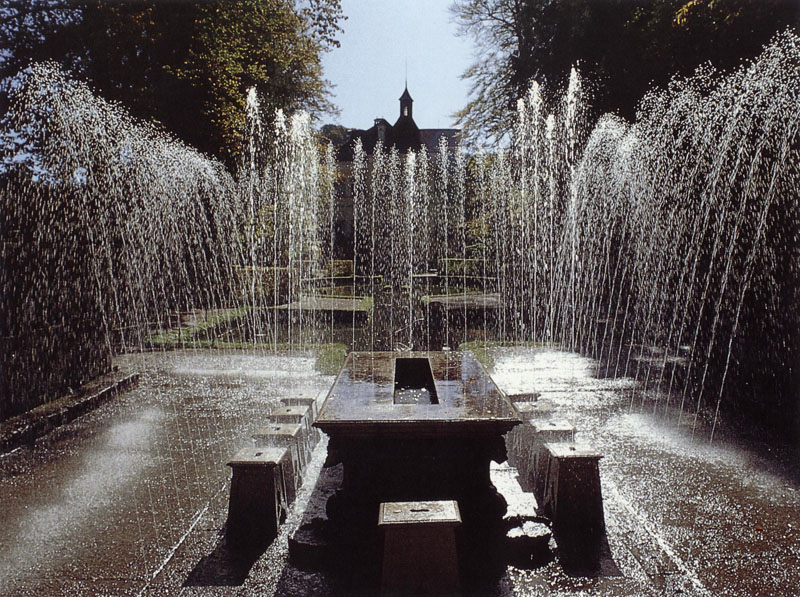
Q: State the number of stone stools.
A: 9